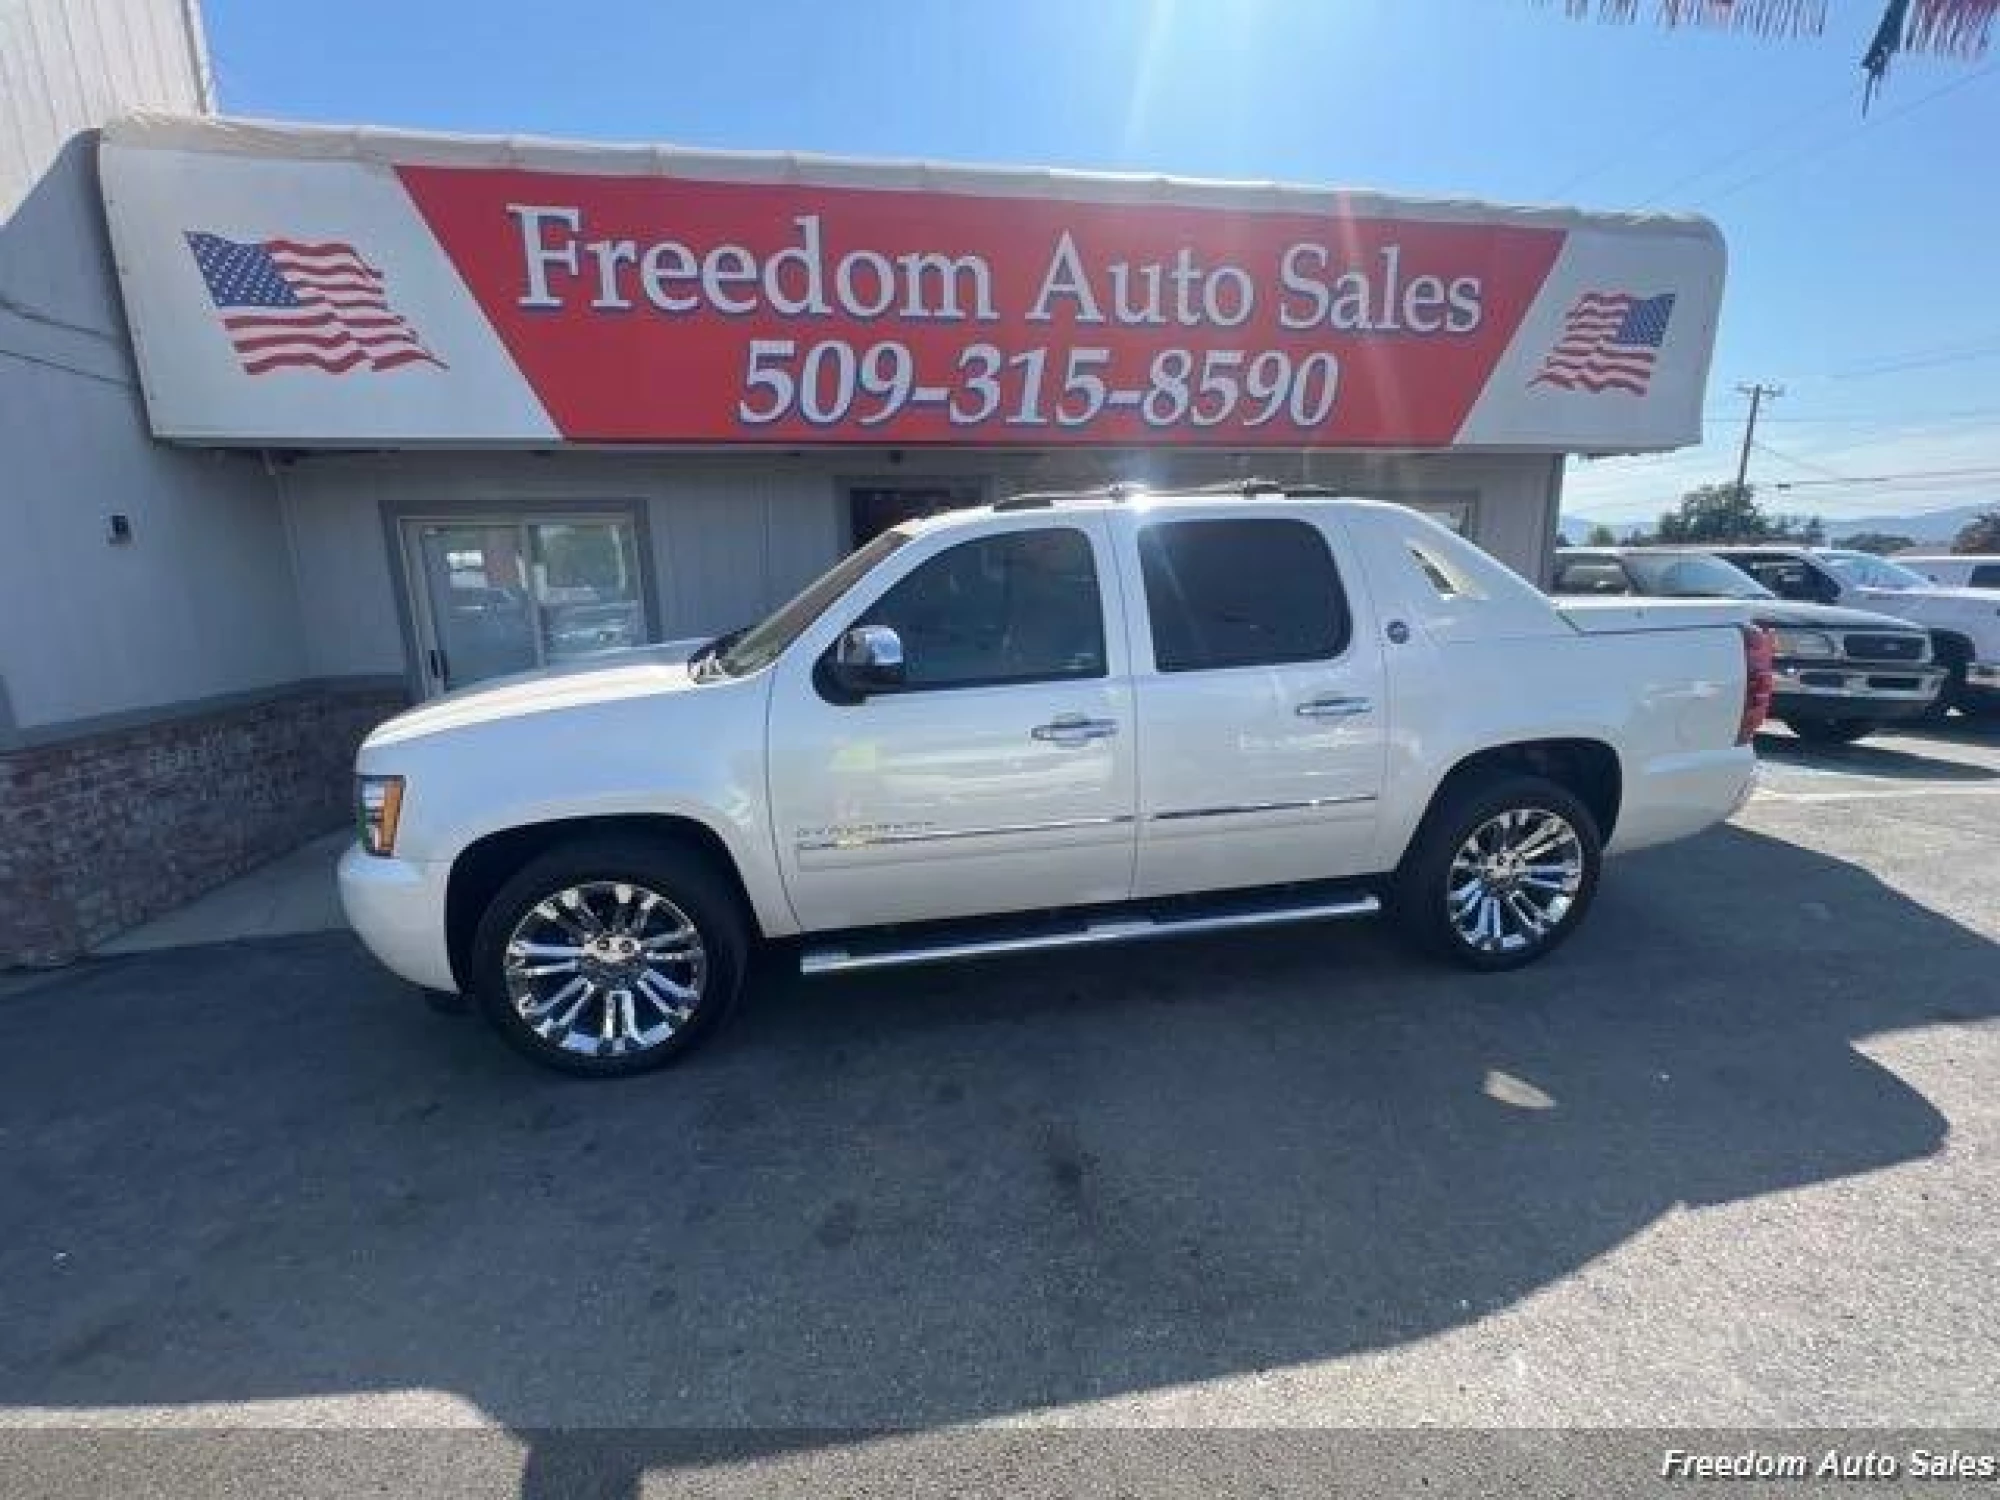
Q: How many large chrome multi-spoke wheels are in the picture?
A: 2